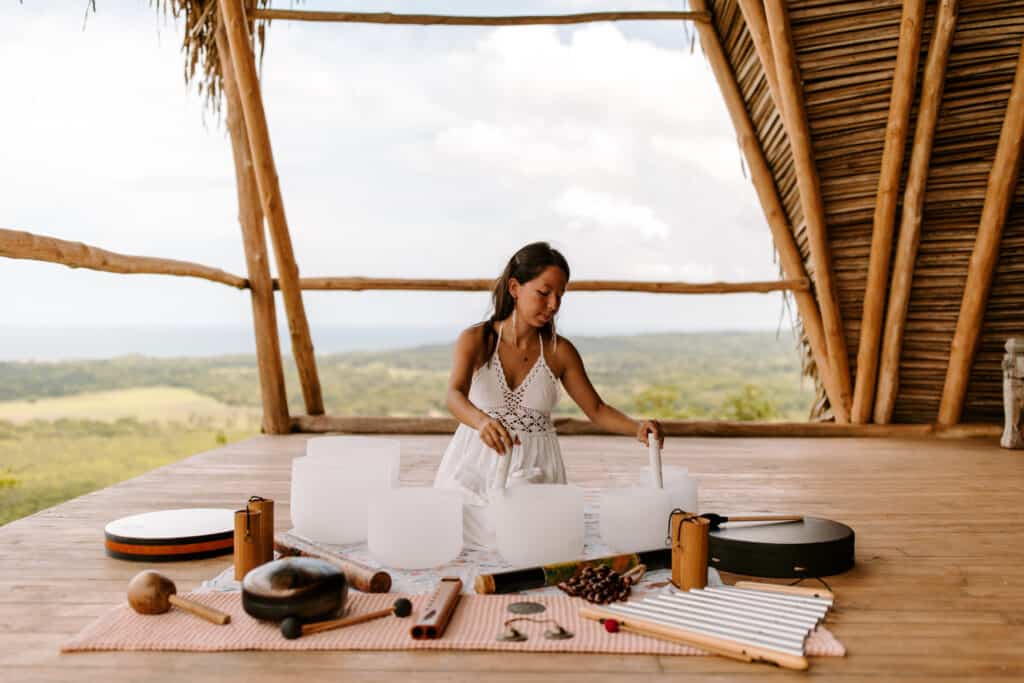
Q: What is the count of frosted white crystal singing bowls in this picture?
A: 6